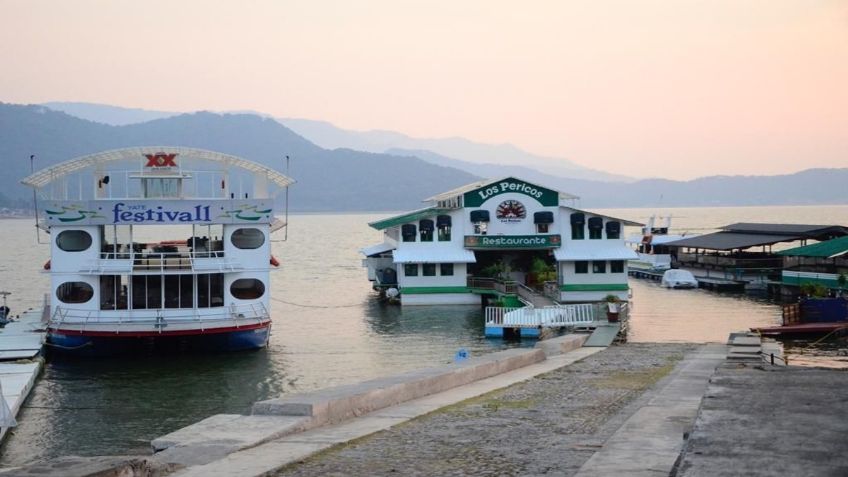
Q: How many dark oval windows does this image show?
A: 4